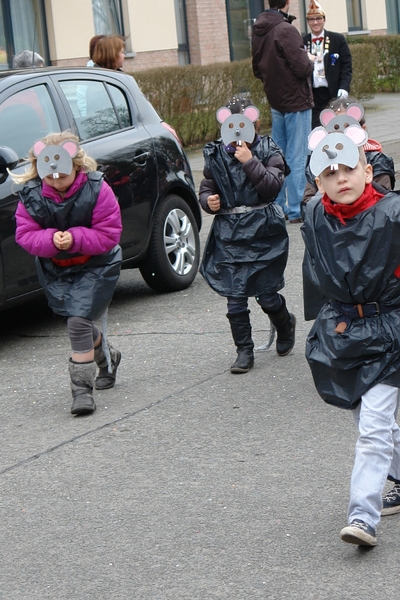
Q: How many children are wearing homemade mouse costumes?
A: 4